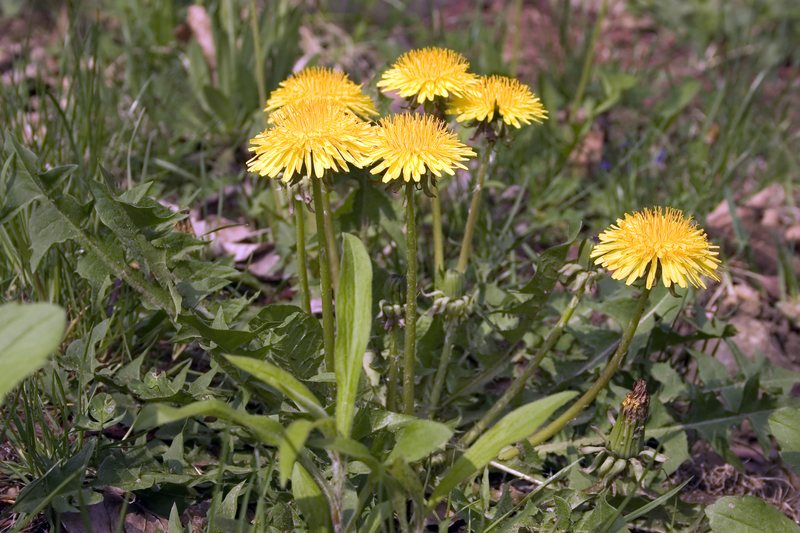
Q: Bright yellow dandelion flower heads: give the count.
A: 6